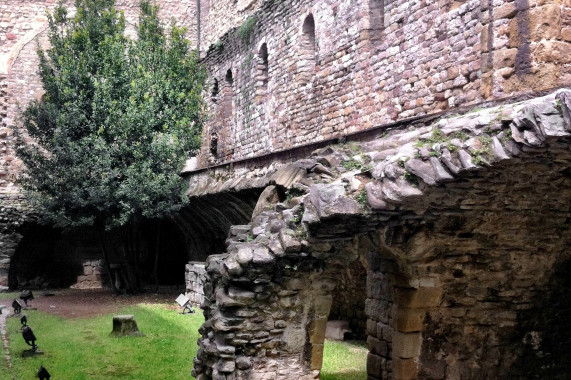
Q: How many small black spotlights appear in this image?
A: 5